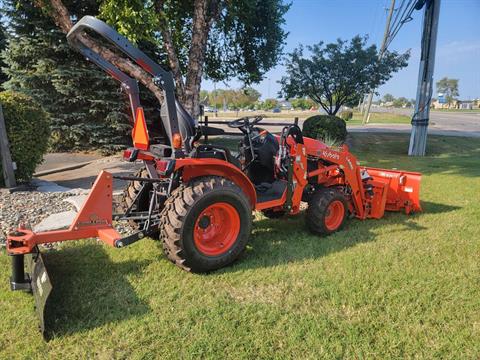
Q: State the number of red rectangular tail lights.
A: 2